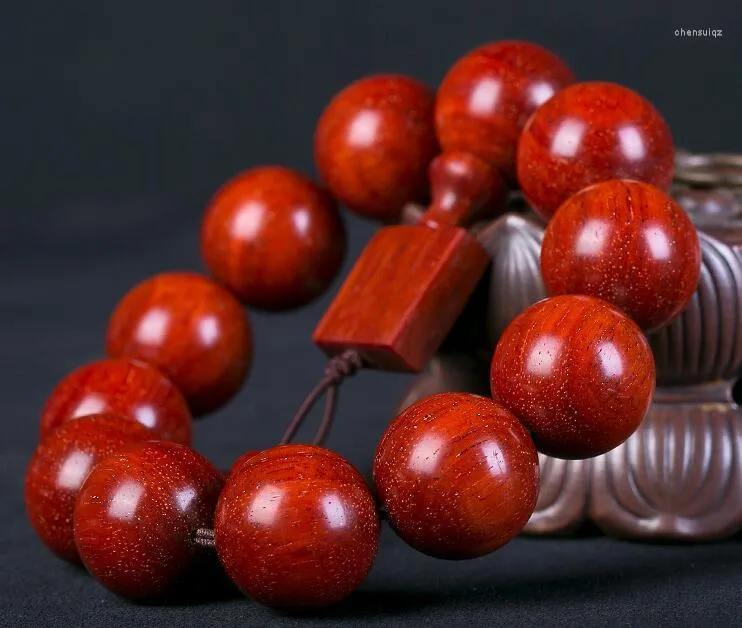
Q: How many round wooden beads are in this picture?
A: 12